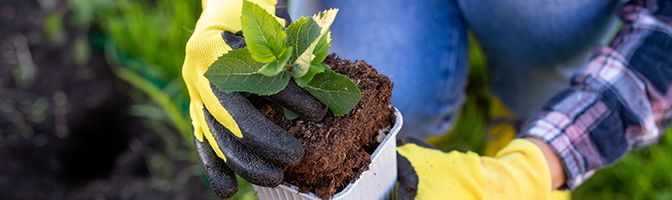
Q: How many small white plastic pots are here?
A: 1